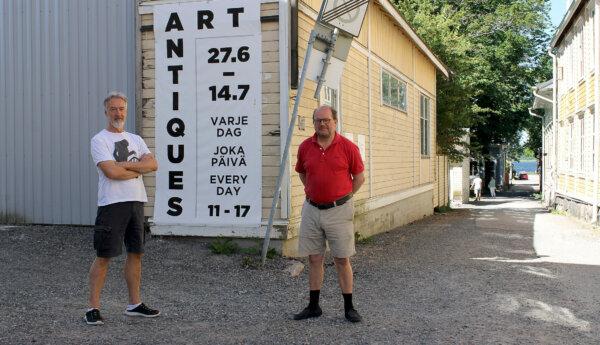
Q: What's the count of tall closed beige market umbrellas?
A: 0